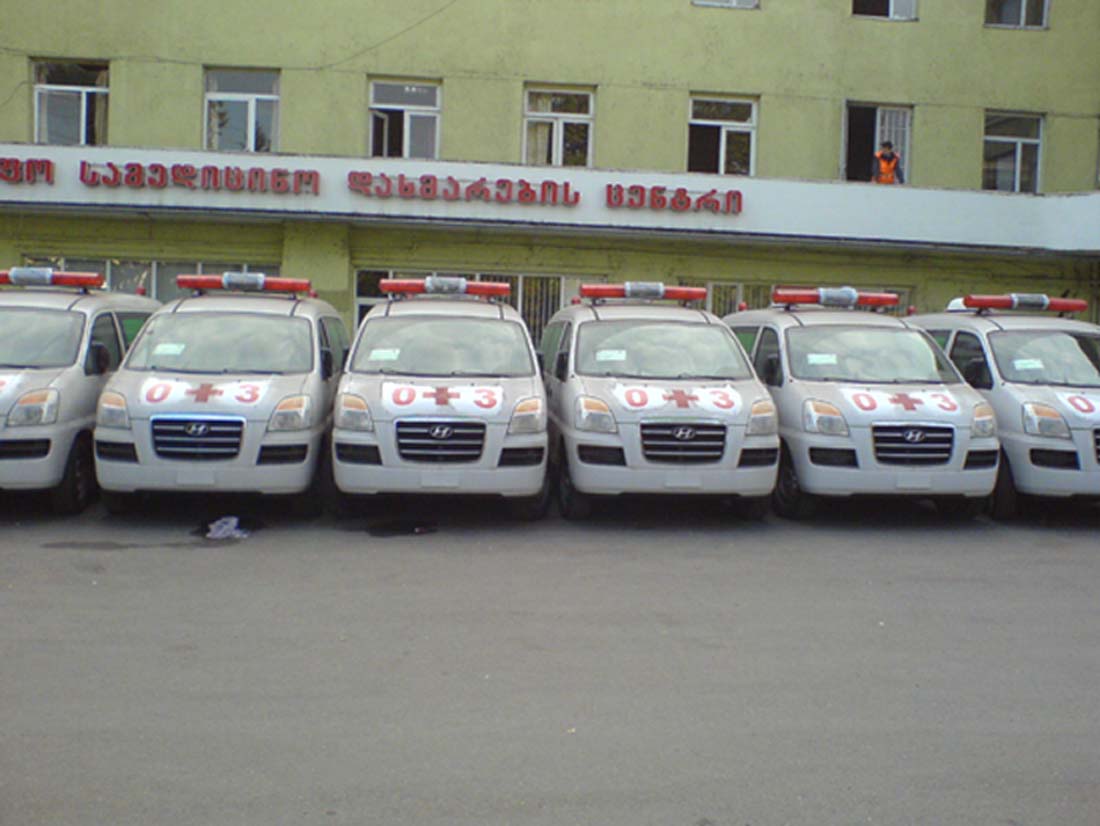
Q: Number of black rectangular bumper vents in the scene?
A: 10